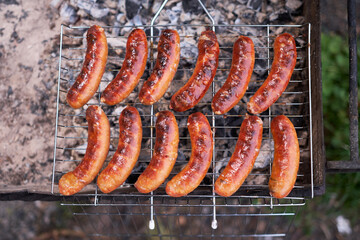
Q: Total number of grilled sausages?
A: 12